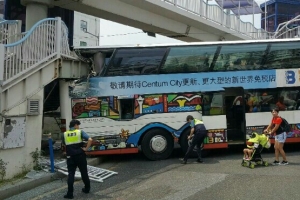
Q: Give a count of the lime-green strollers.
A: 1